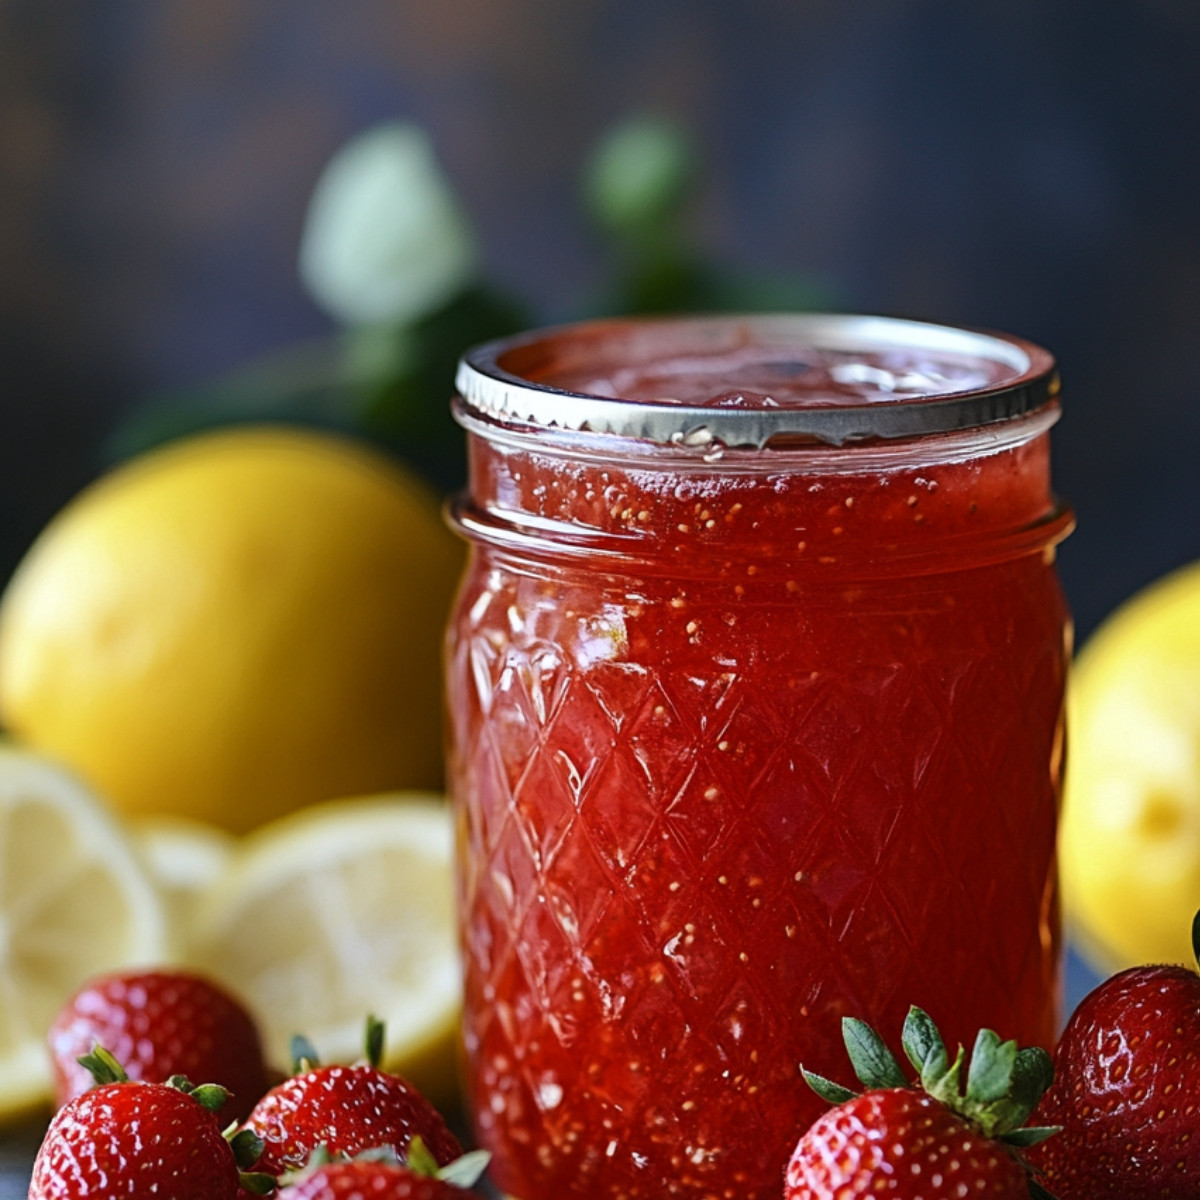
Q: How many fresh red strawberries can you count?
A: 6